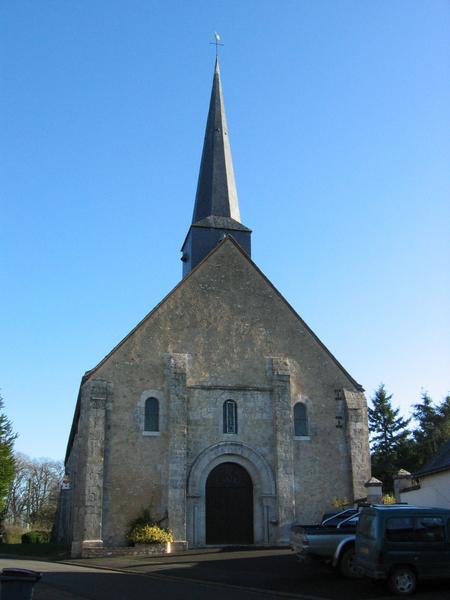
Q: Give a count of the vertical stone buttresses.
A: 4